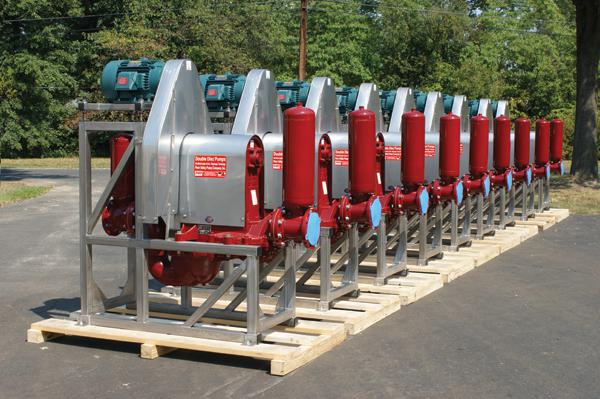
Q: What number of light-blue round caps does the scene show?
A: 9